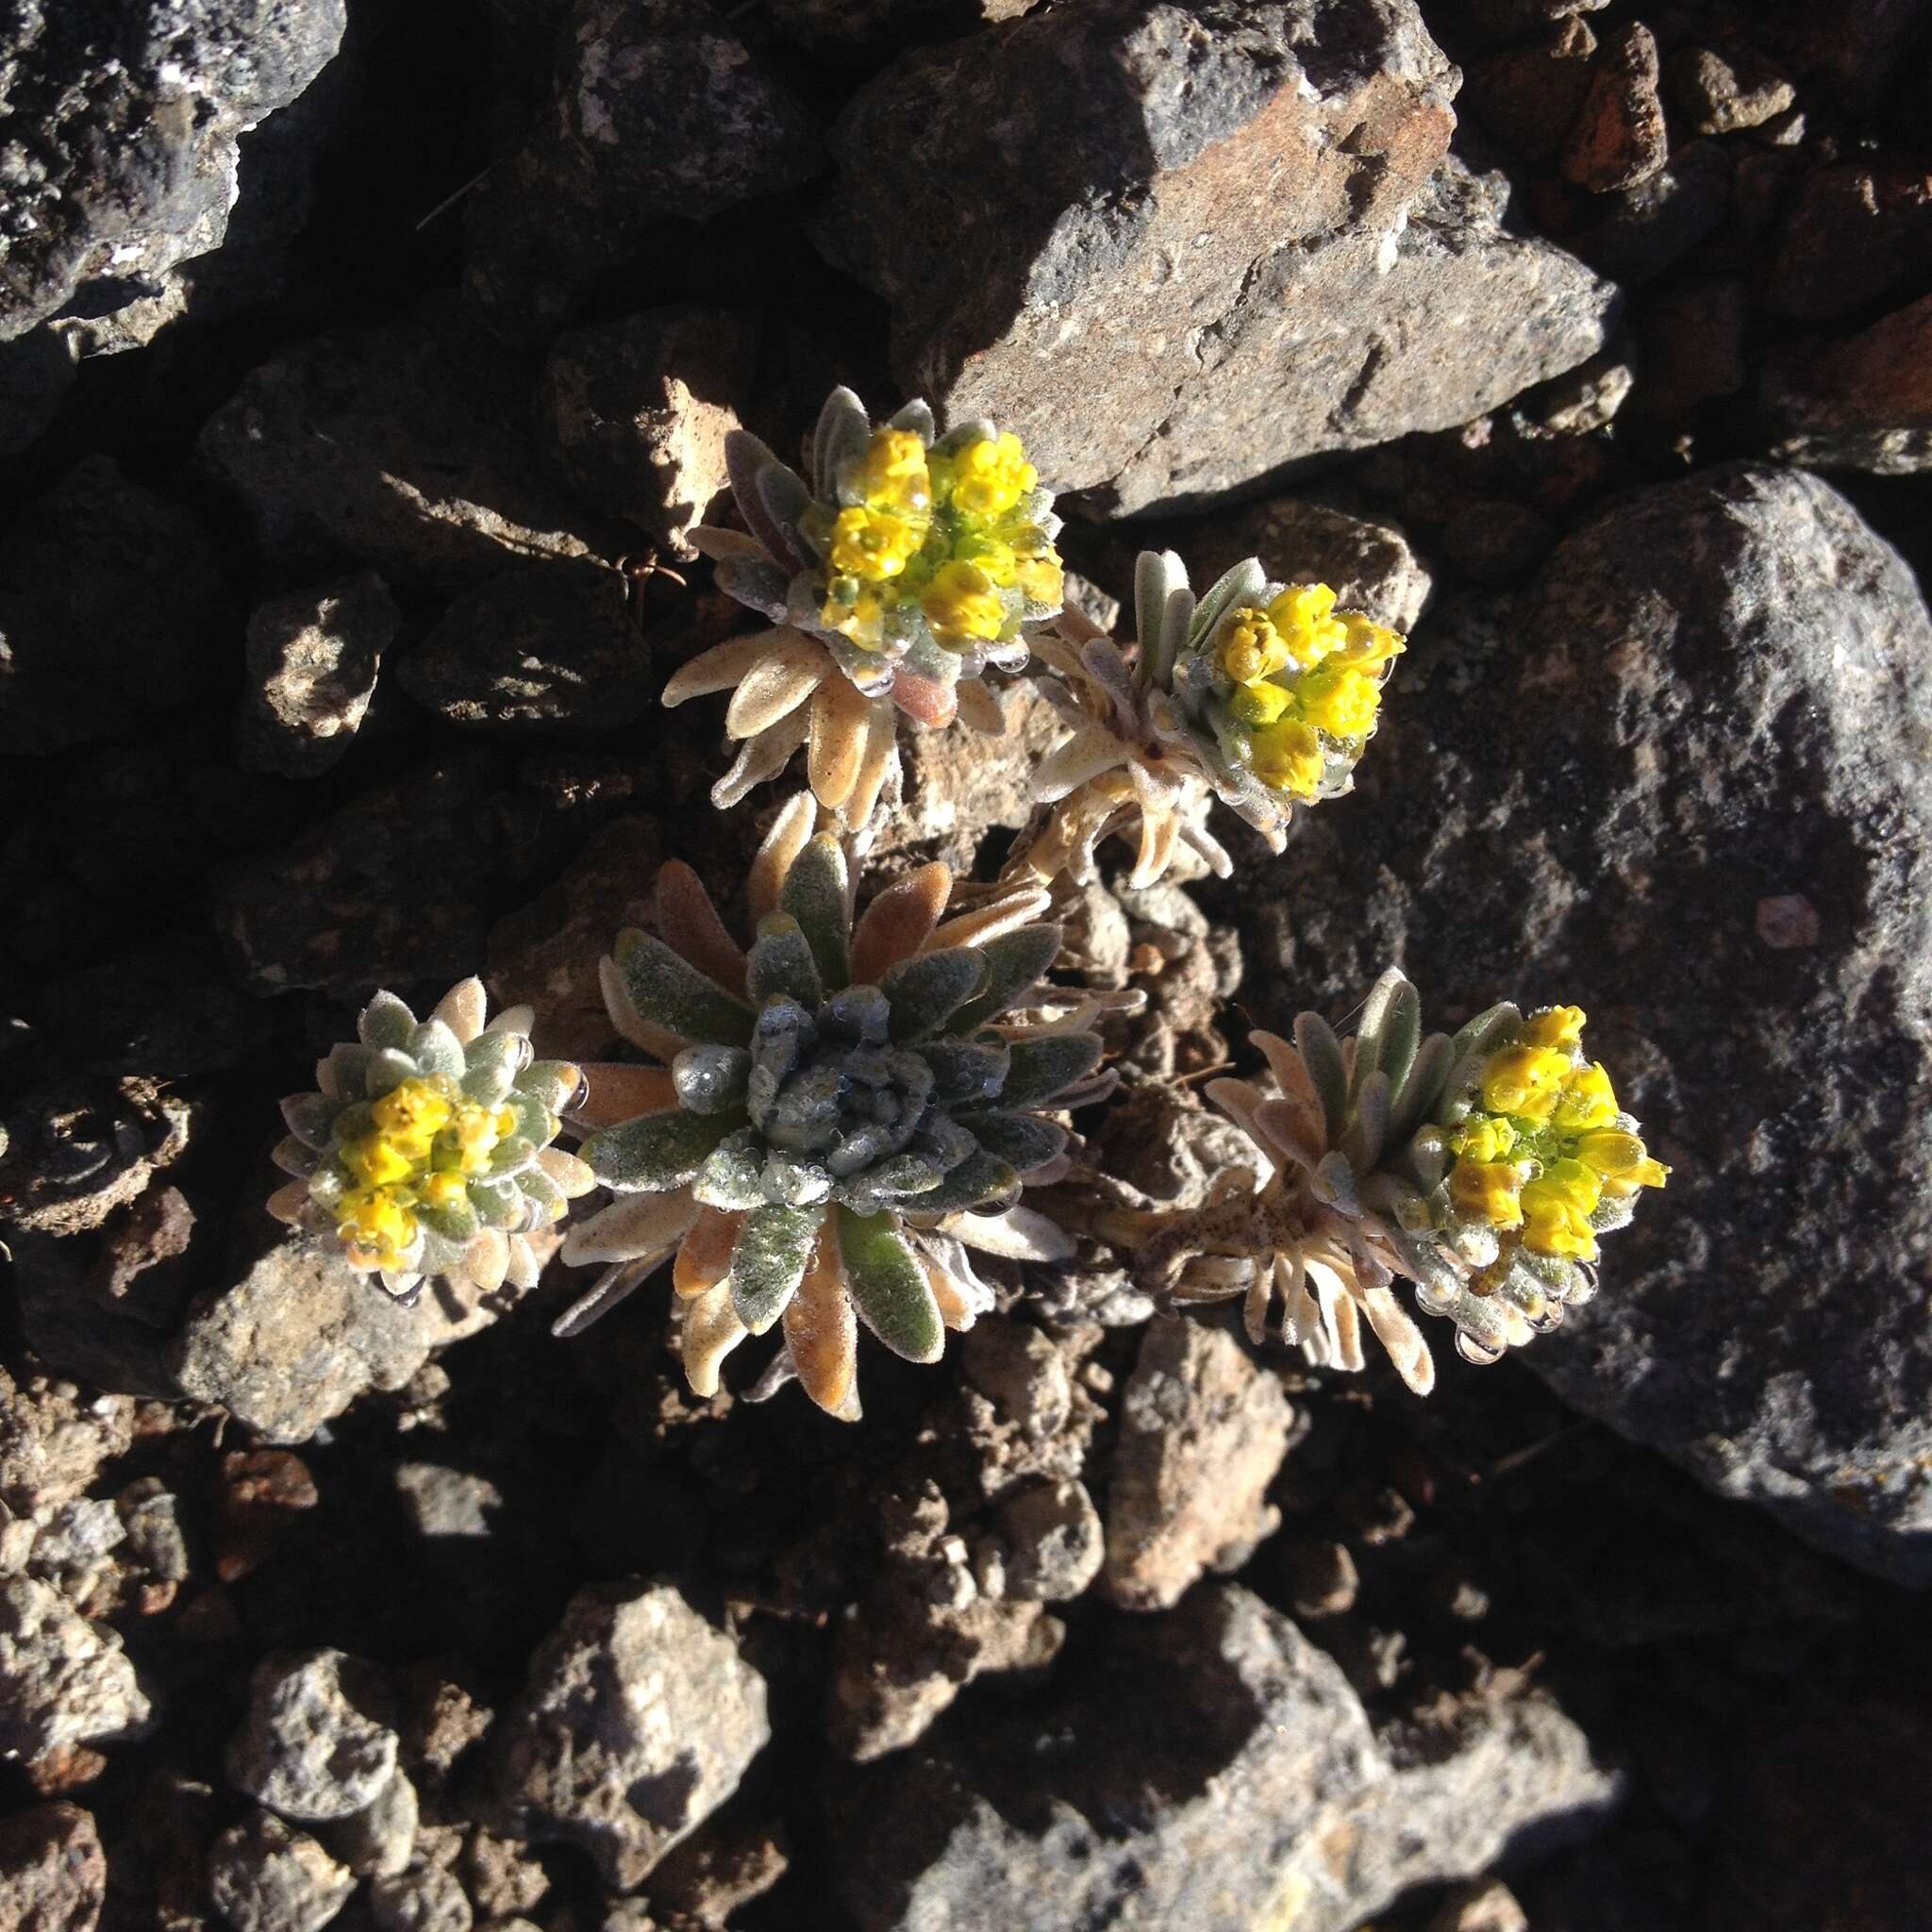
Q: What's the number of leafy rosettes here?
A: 5